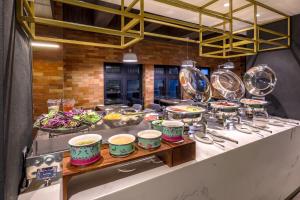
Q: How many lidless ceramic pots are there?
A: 4